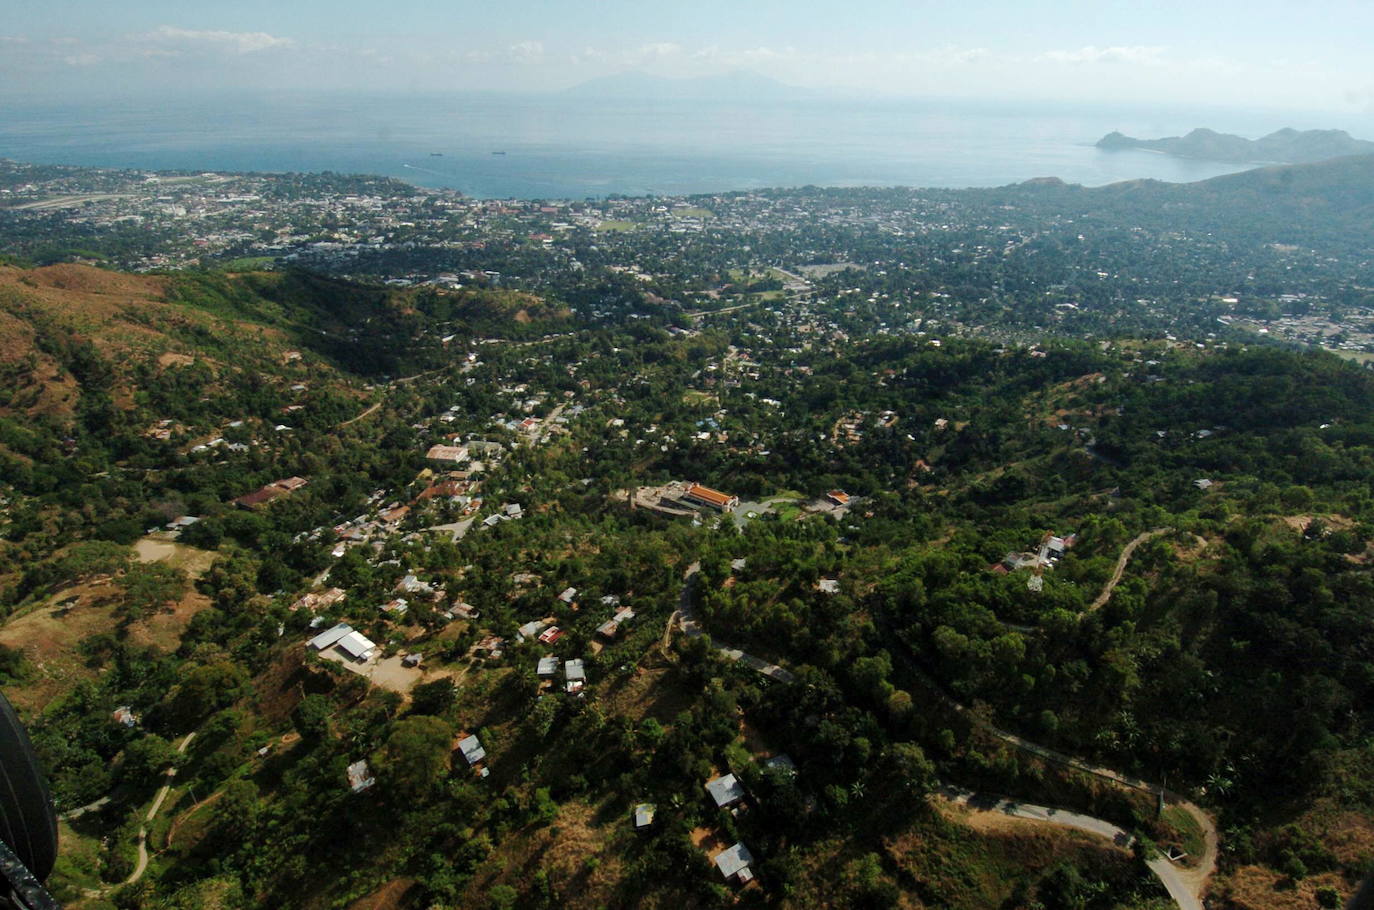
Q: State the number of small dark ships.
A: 2